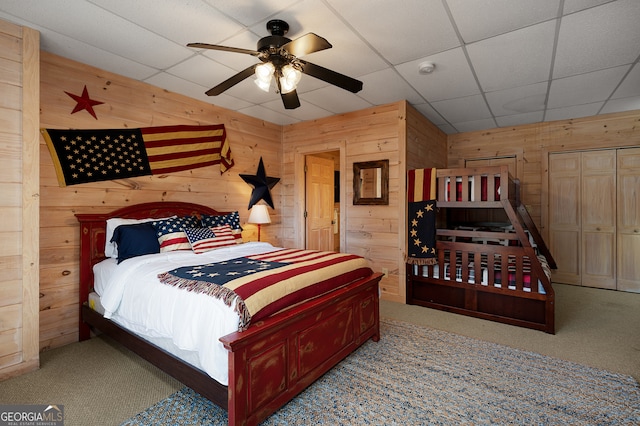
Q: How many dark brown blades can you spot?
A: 5